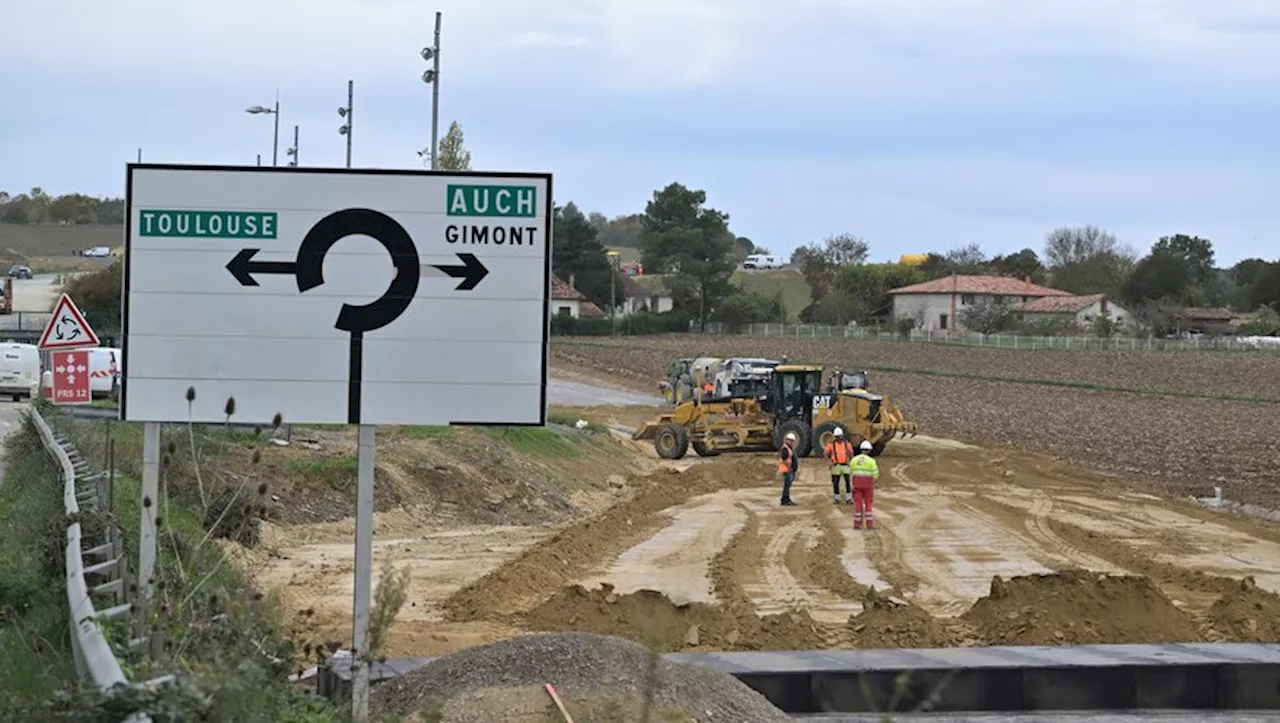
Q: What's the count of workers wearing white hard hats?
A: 3